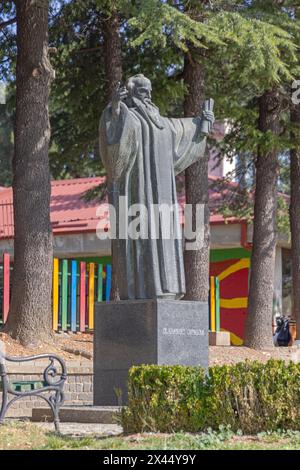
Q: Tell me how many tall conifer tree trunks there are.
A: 5